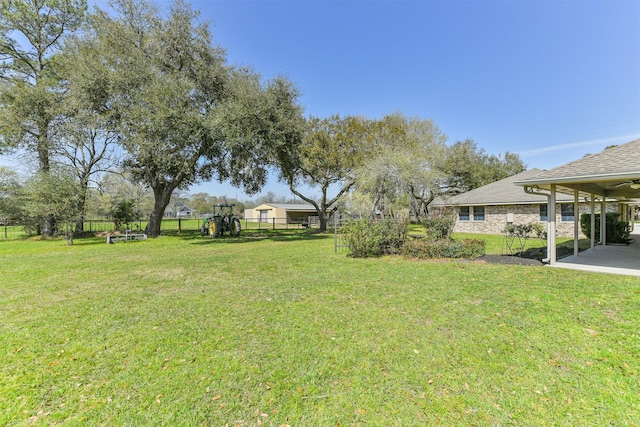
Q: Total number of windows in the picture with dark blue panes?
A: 4